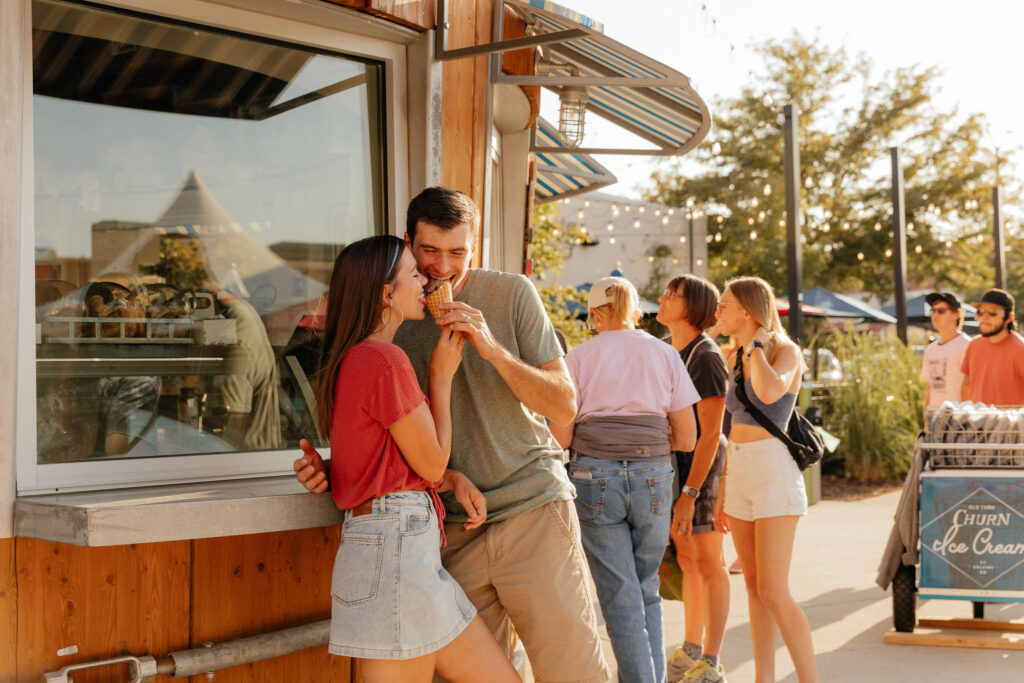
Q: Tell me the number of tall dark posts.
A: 3